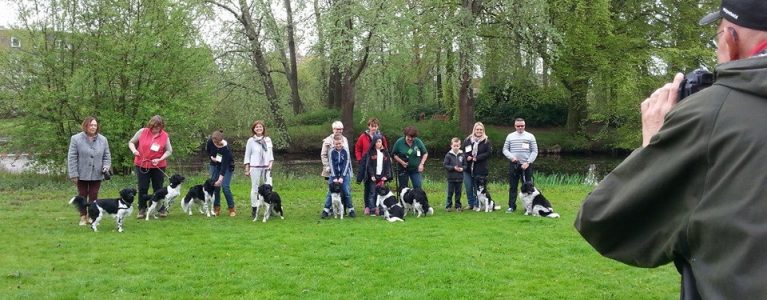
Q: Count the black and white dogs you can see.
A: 9